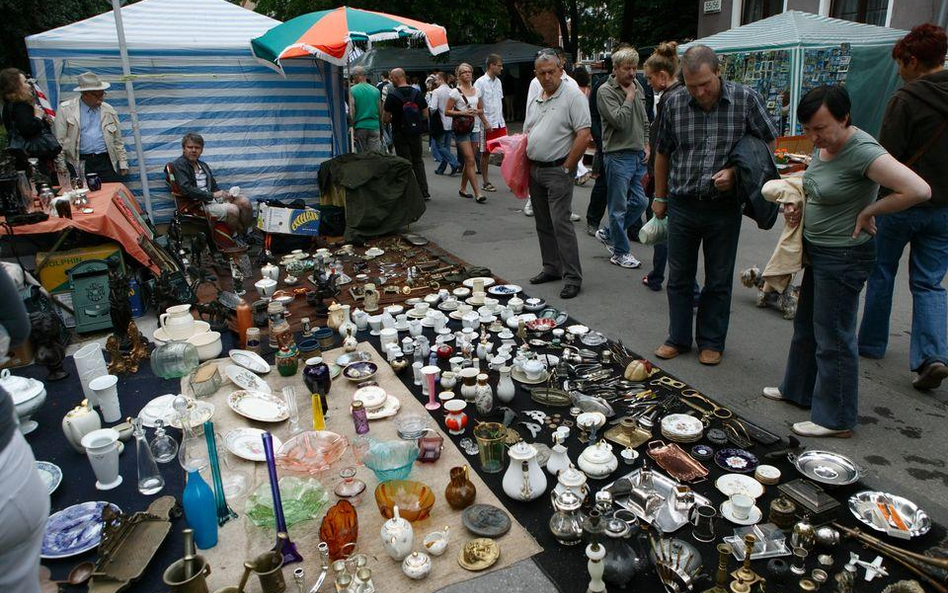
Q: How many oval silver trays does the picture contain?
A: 2